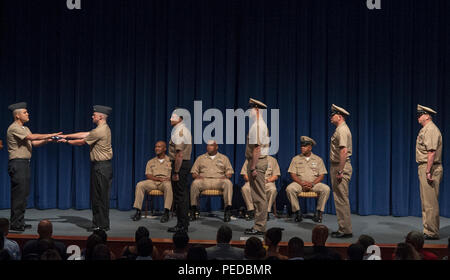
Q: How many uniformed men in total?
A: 10